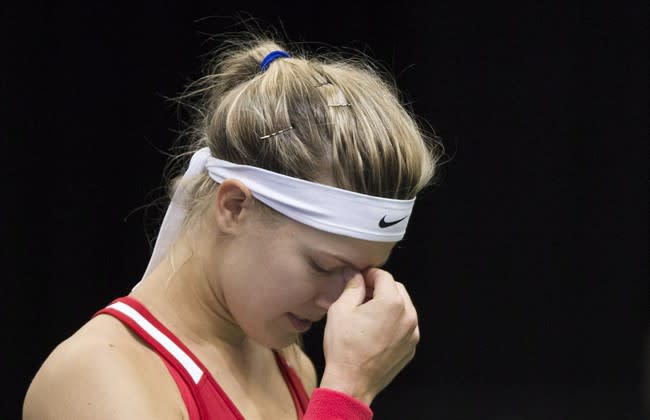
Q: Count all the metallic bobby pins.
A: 3